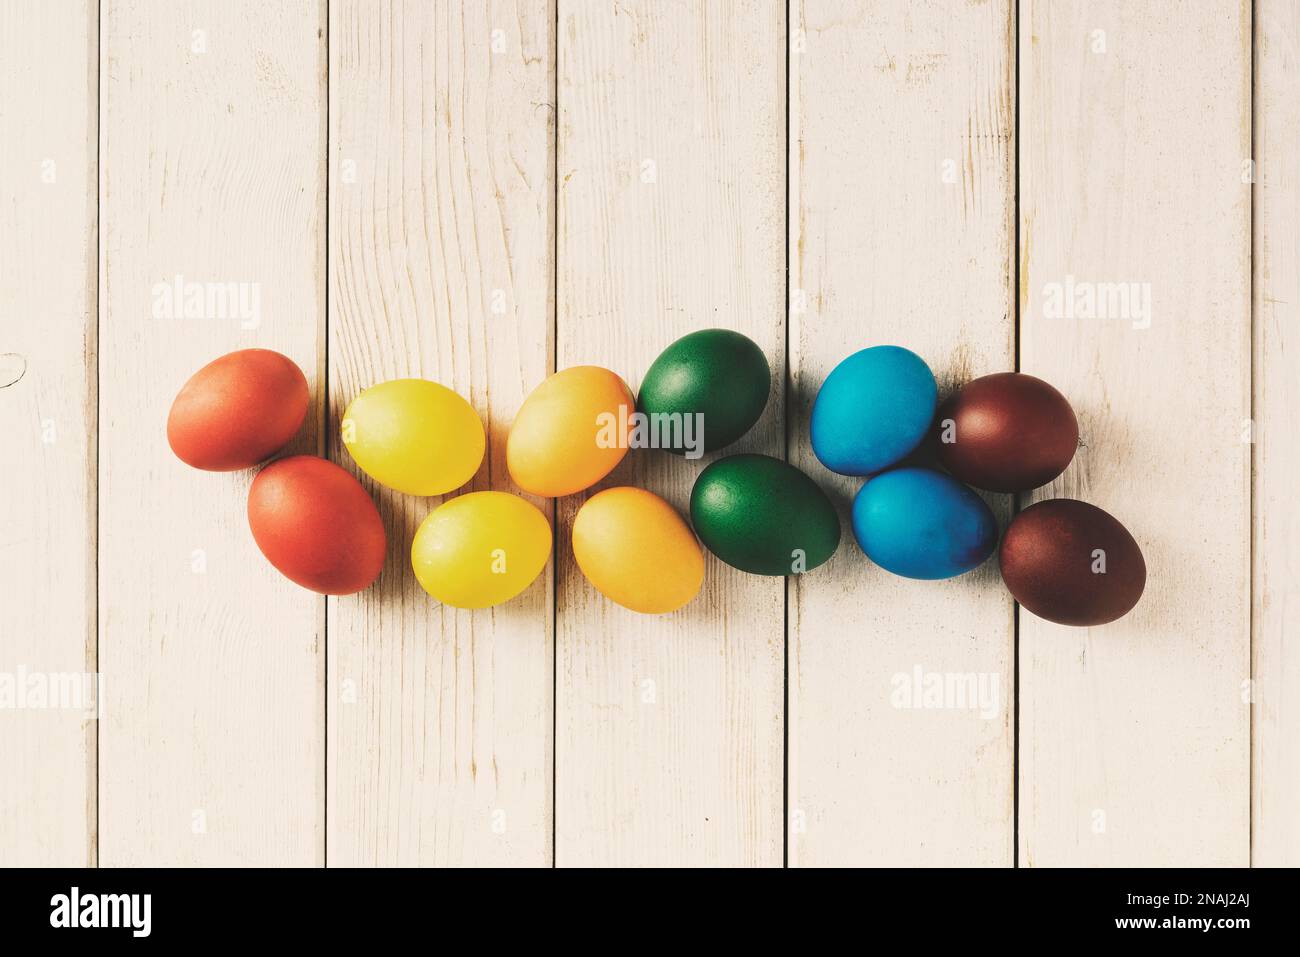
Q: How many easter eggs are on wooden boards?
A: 12